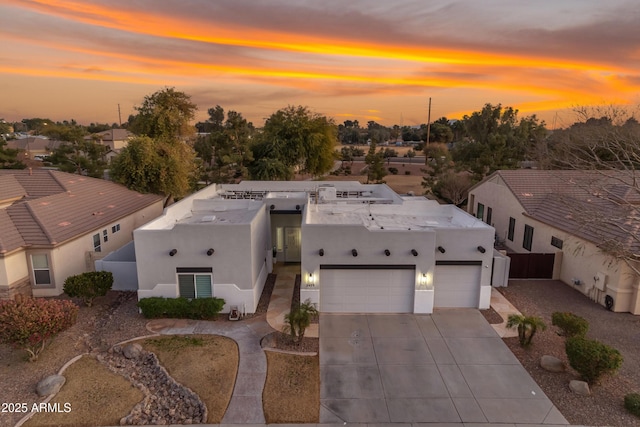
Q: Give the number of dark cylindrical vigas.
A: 10